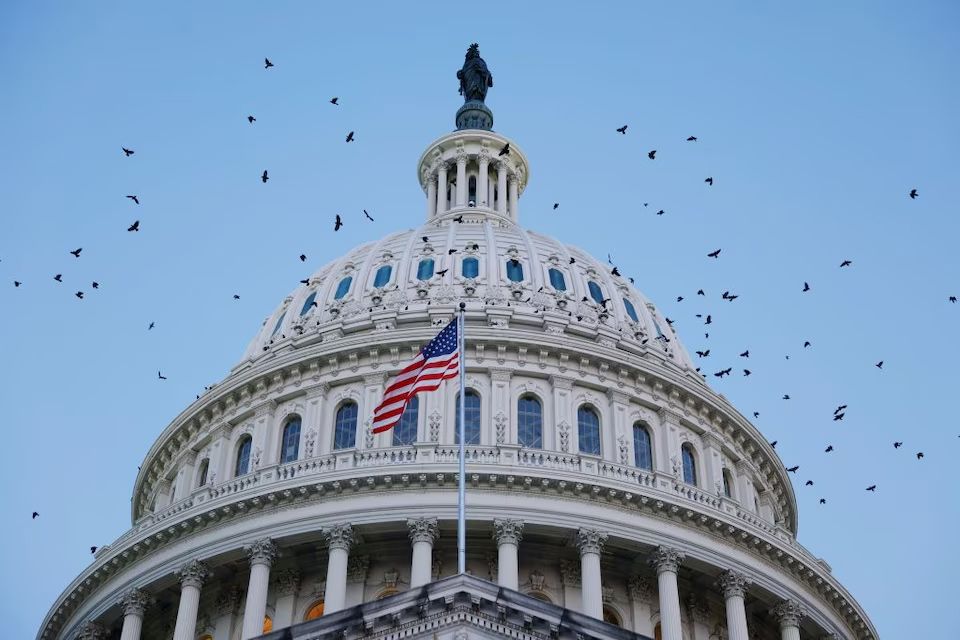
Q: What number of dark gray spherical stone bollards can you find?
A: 0